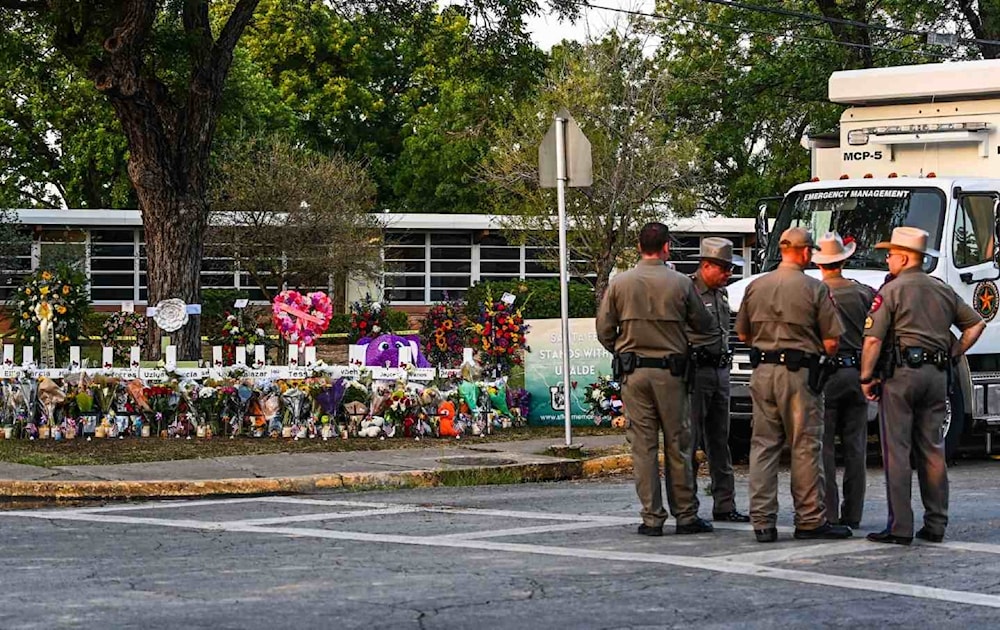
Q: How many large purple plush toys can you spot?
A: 1